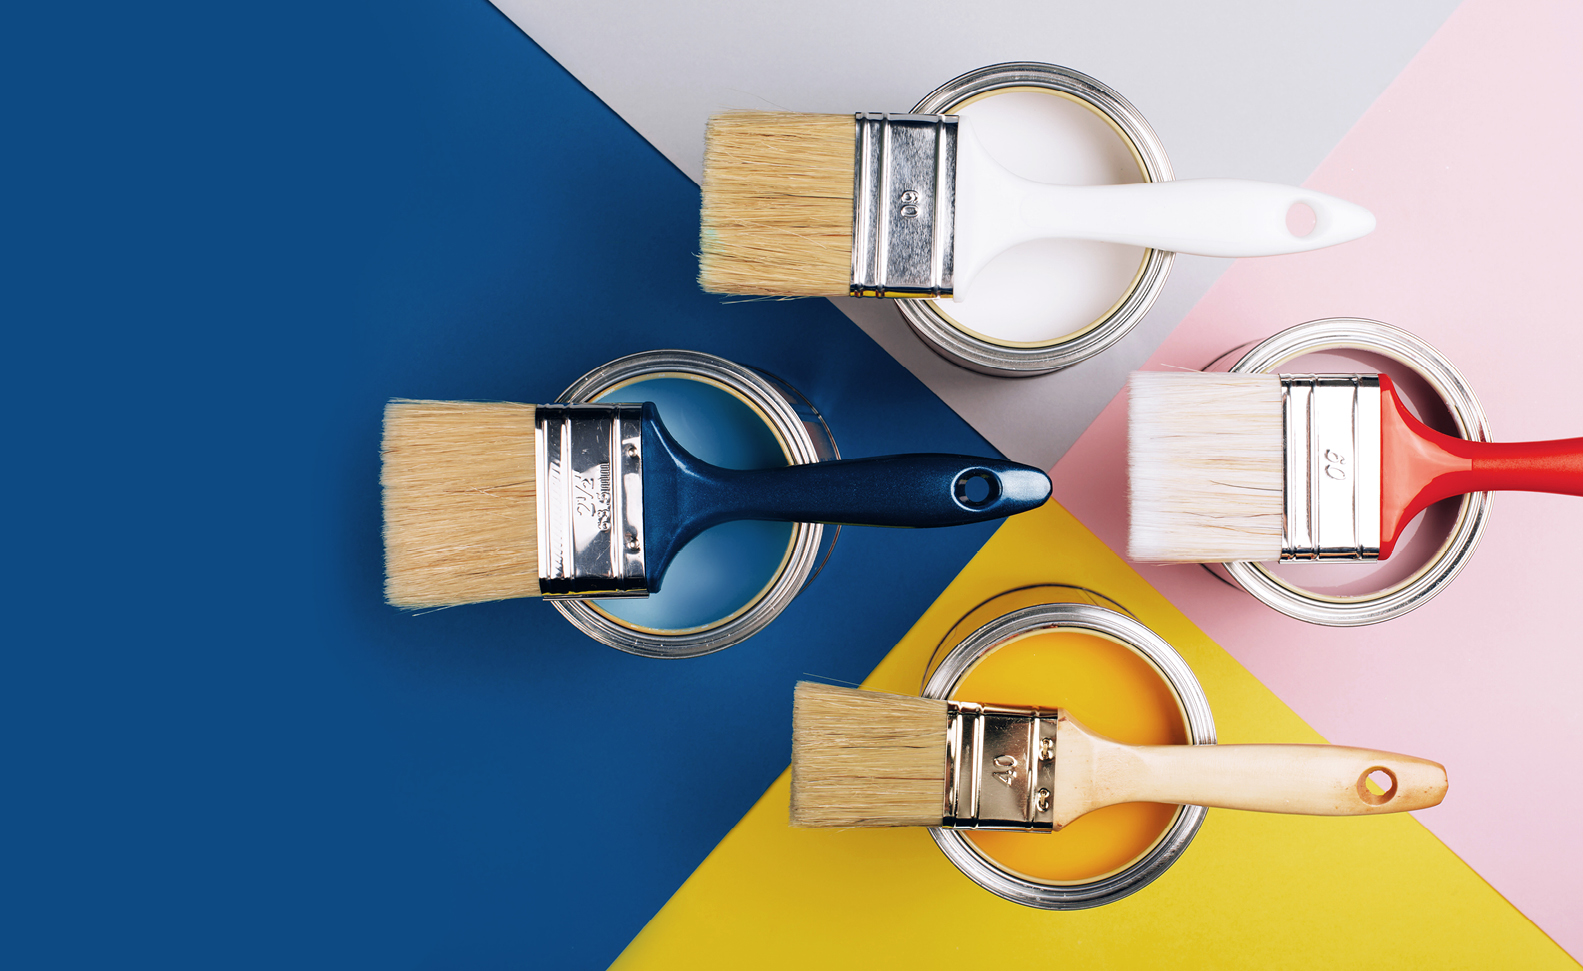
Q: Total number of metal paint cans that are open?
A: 4